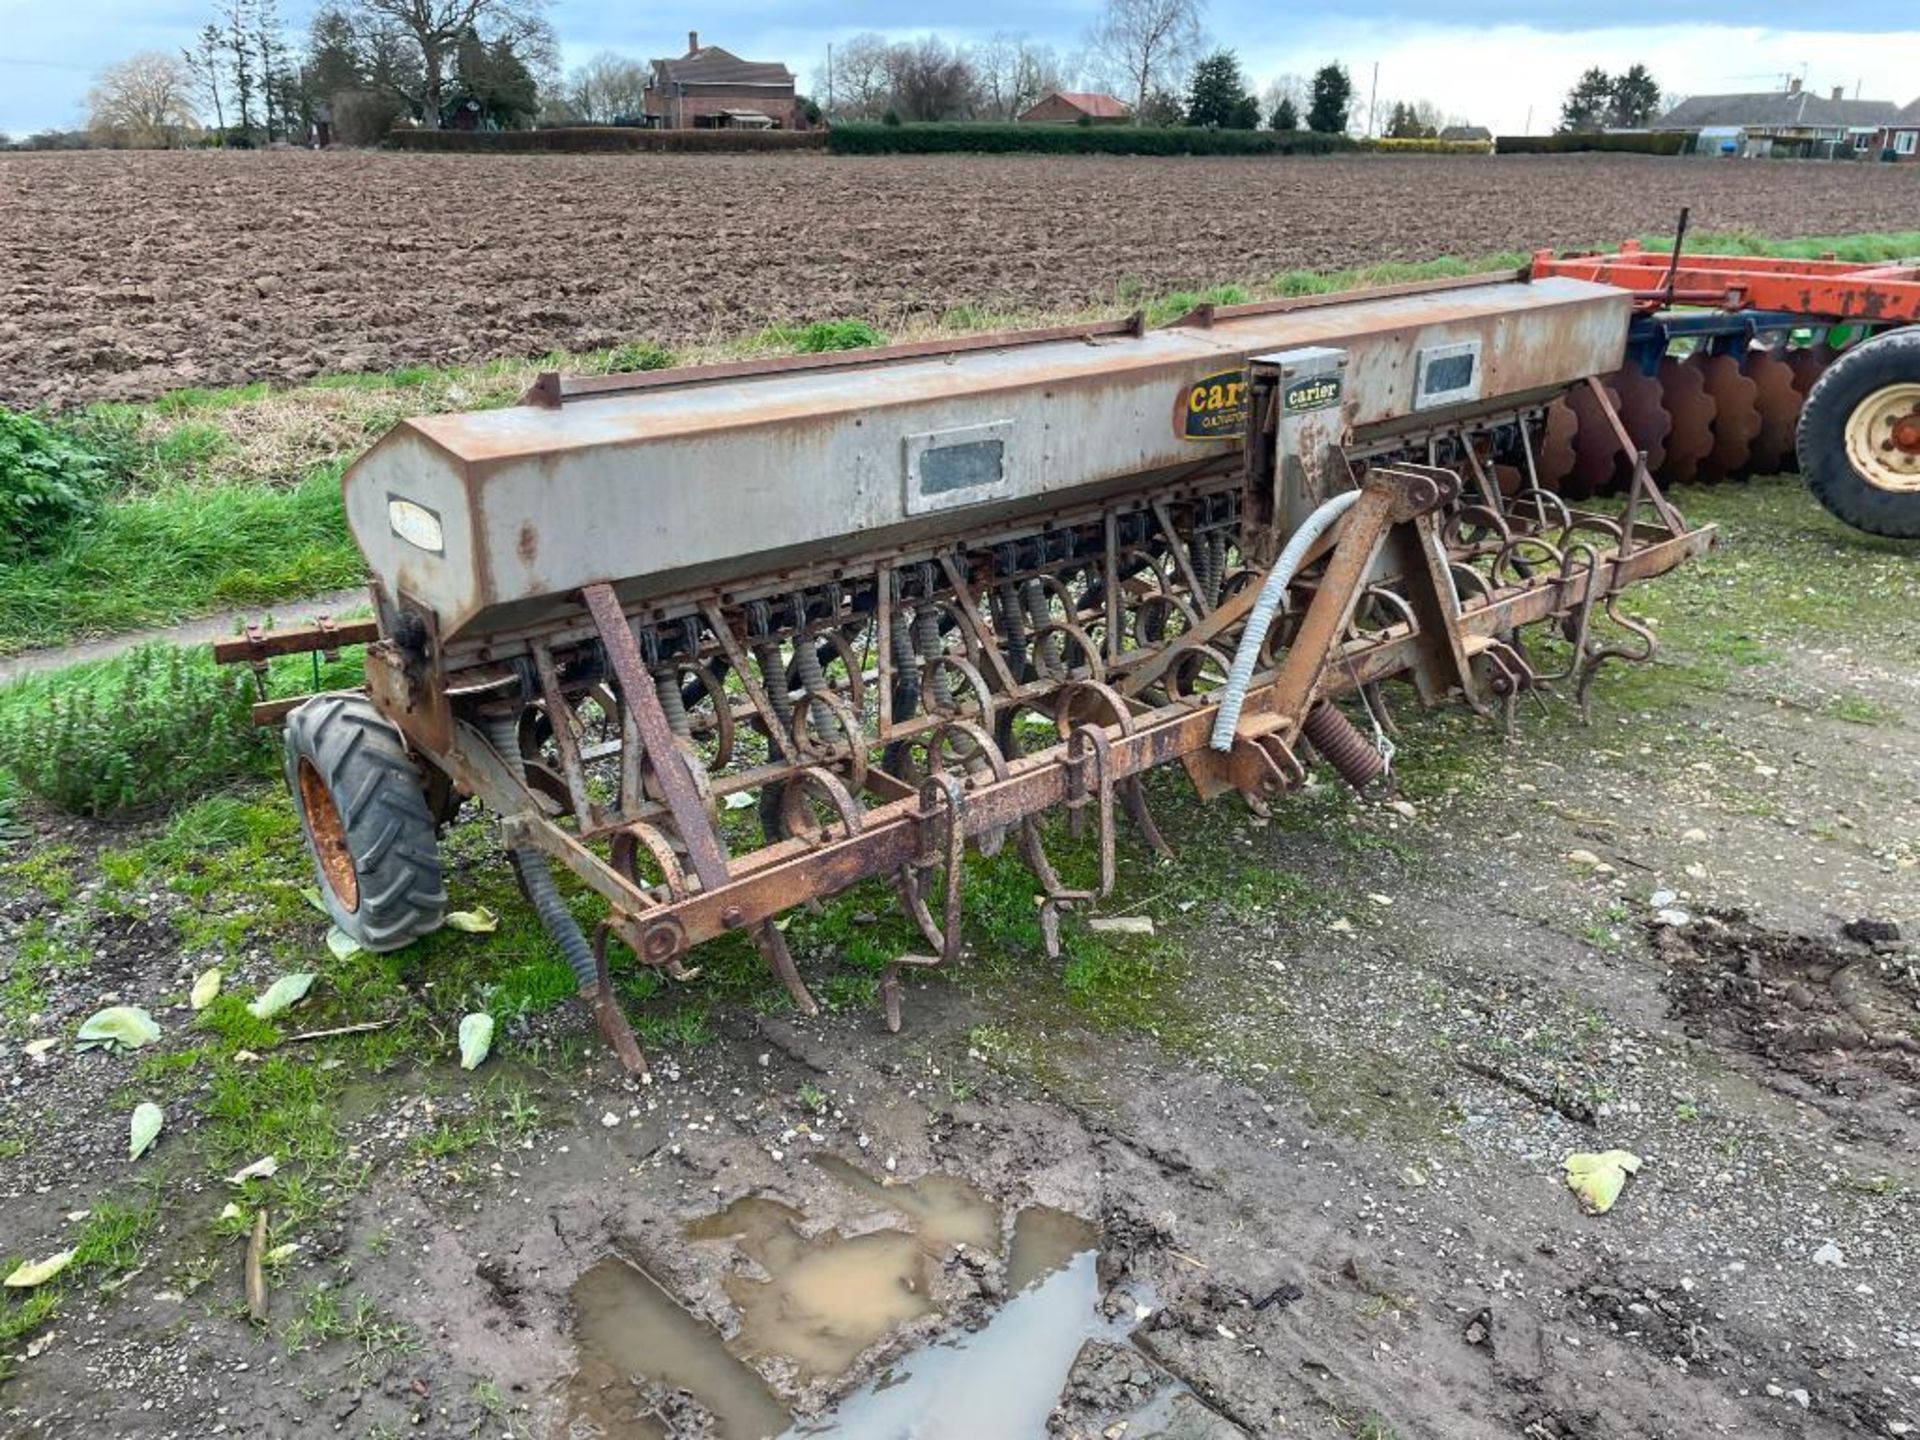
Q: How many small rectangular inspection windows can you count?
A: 2